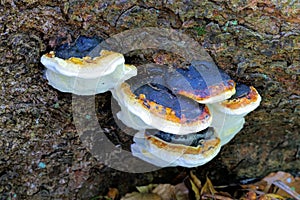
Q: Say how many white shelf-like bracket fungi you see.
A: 5